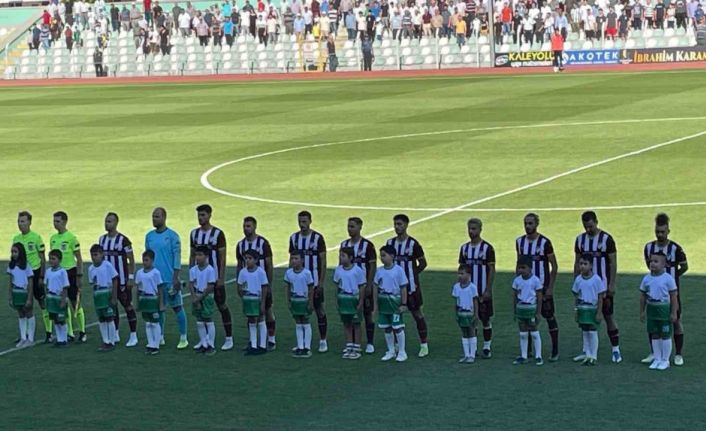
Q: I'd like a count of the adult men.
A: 13